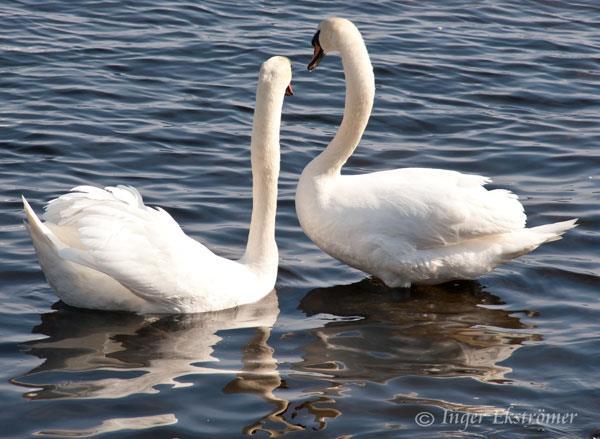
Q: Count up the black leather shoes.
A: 0